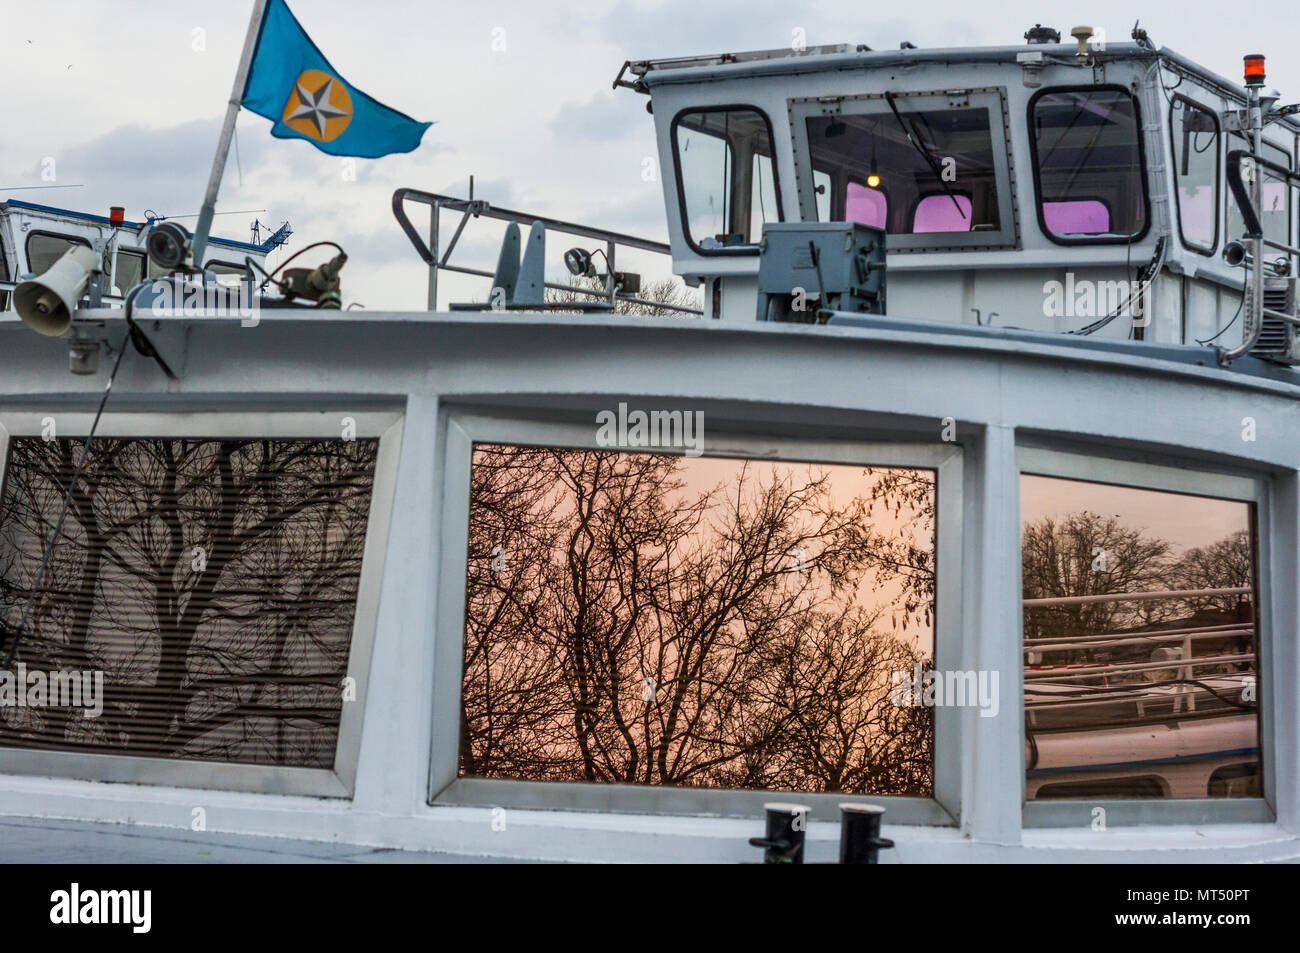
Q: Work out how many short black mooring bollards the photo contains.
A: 2